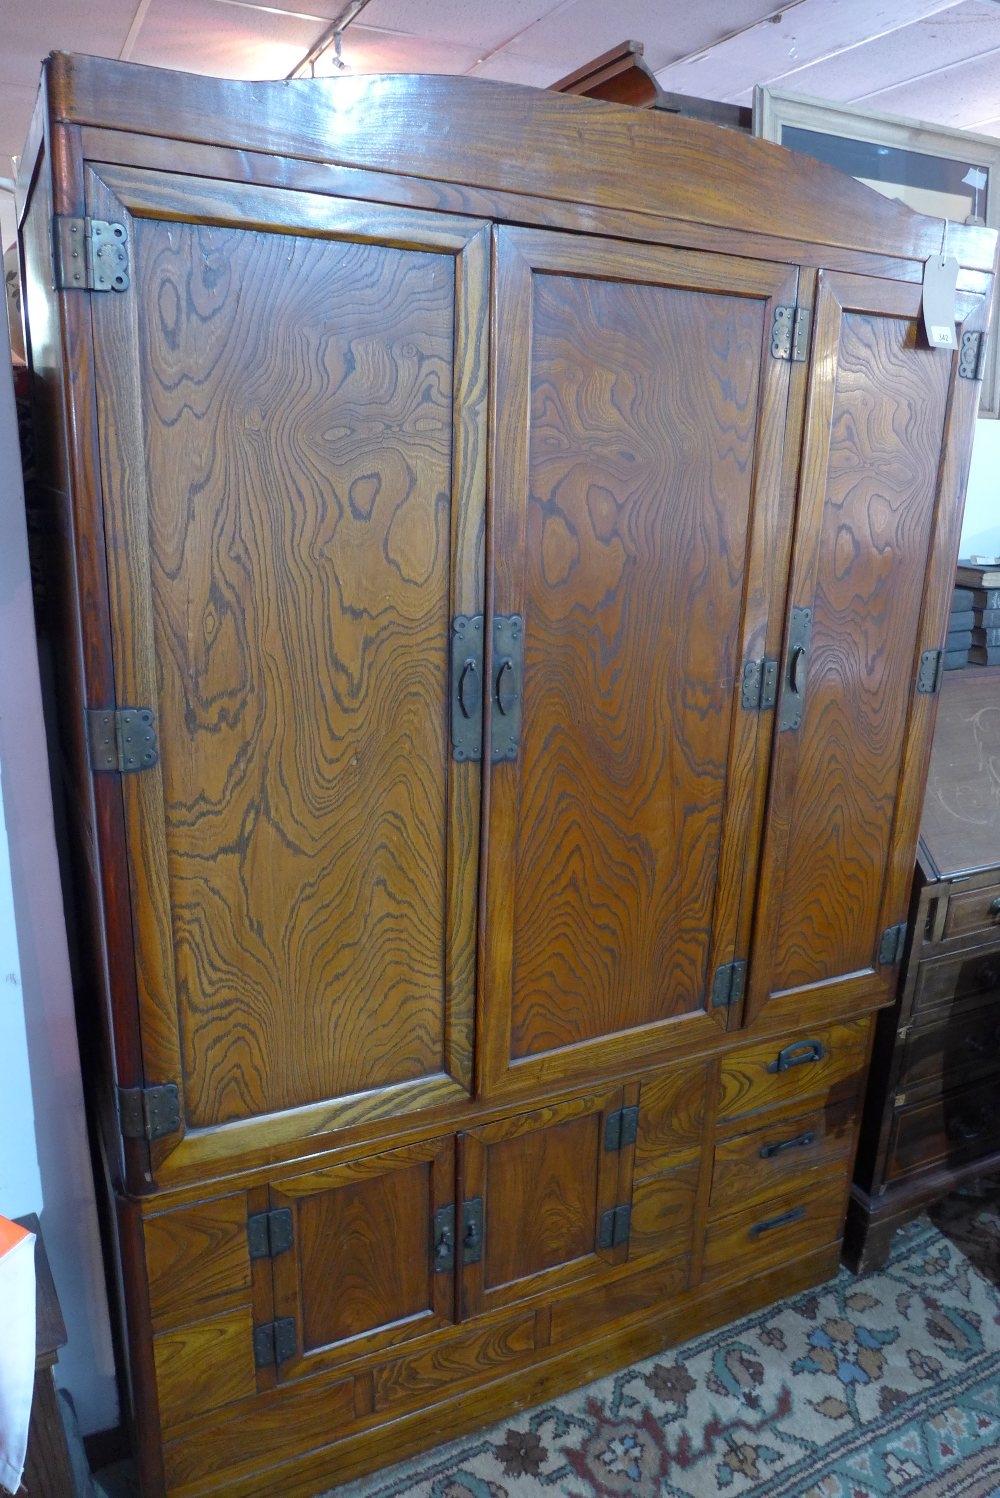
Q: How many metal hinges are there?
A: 13